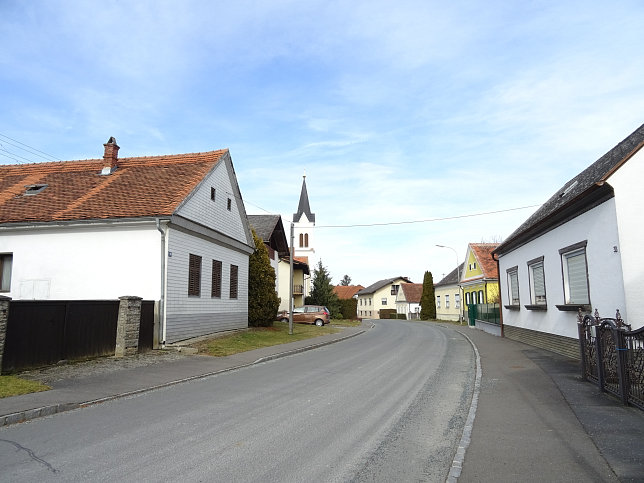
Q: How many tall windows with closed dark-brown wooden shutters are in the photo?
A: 3